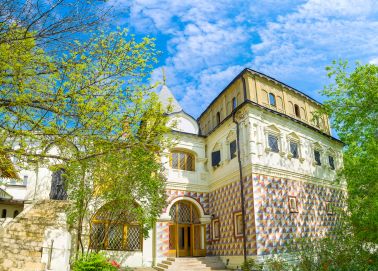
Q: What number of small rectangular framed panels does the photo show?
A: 4